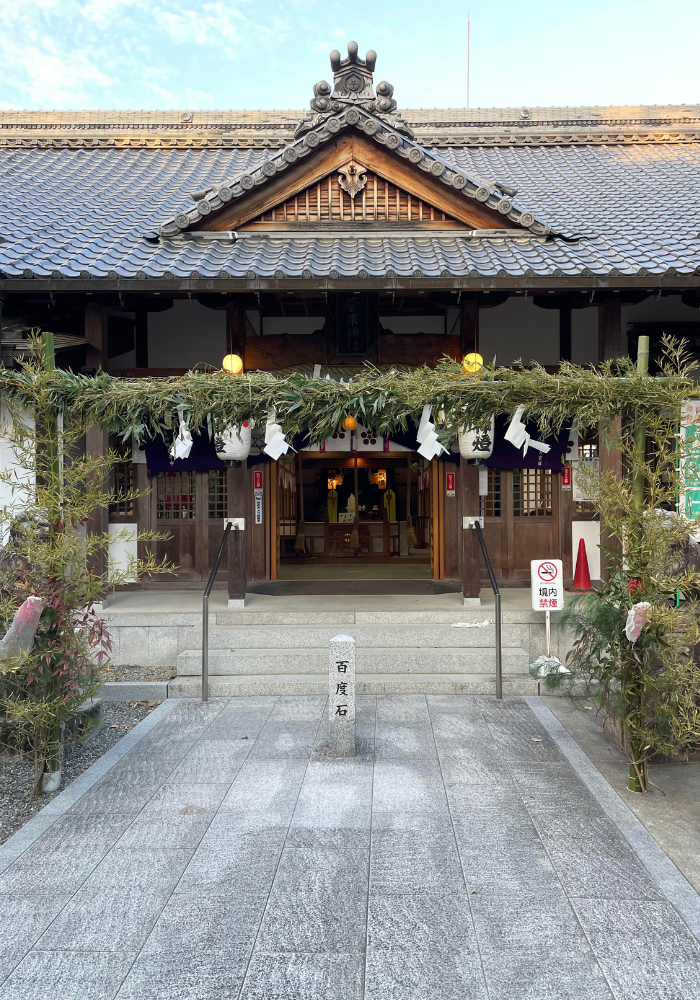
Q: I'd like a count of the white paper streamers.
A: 4